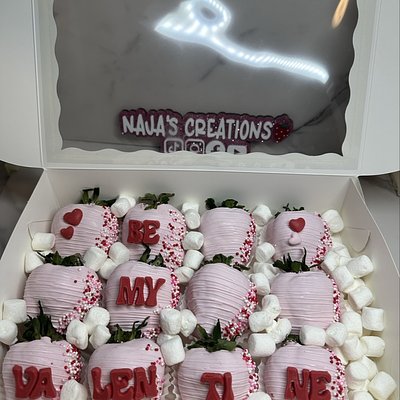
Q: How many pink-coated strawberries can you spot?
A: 12